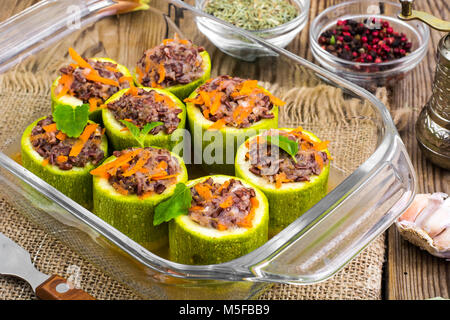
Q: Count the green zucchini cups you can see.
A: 8